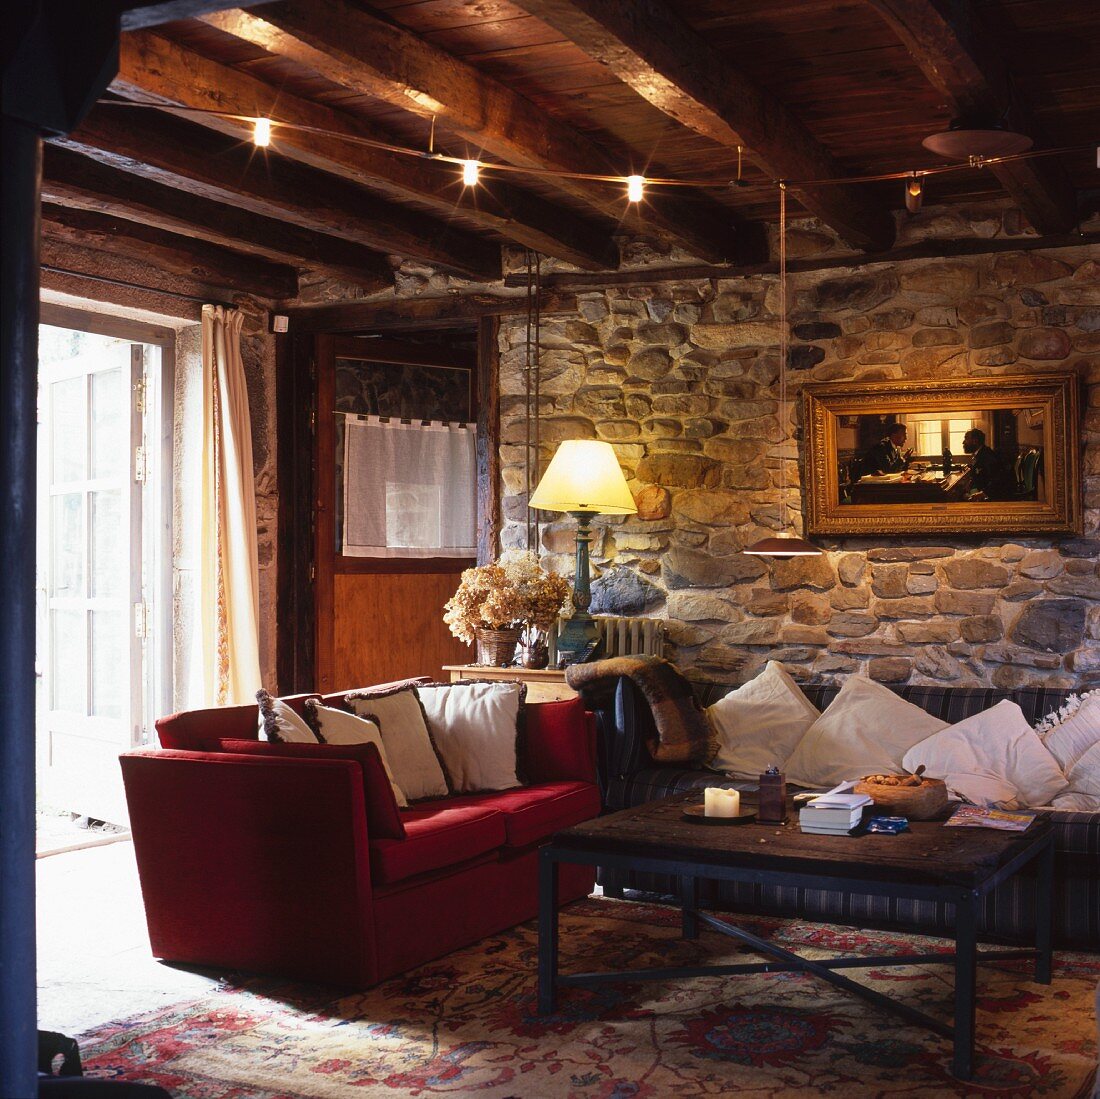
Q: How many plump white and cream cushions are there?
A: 9